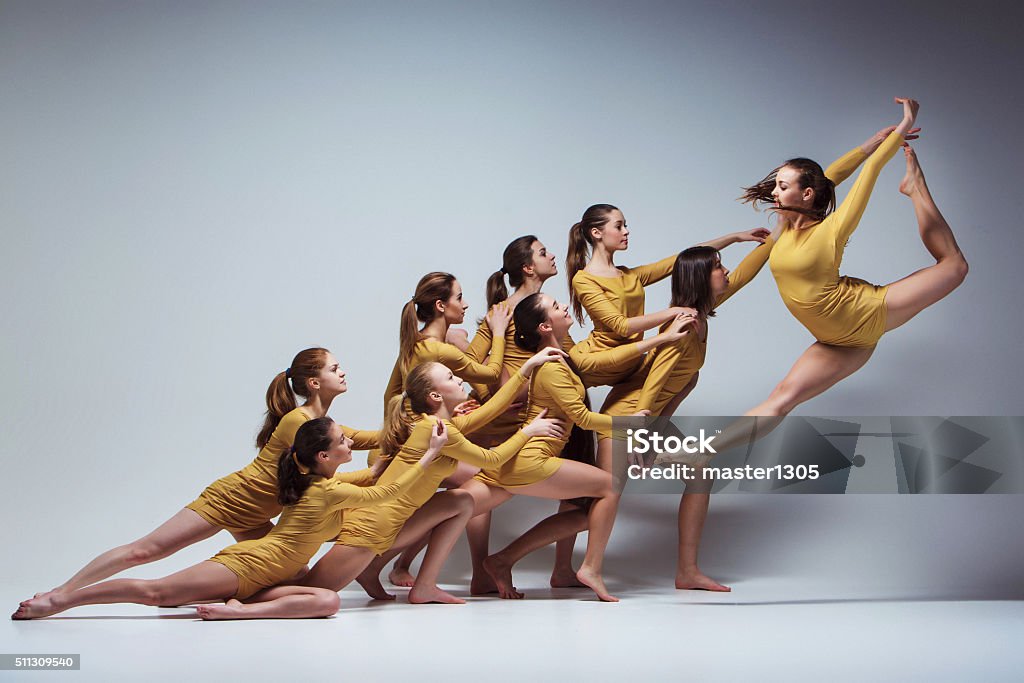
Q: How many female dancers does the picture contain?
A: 9